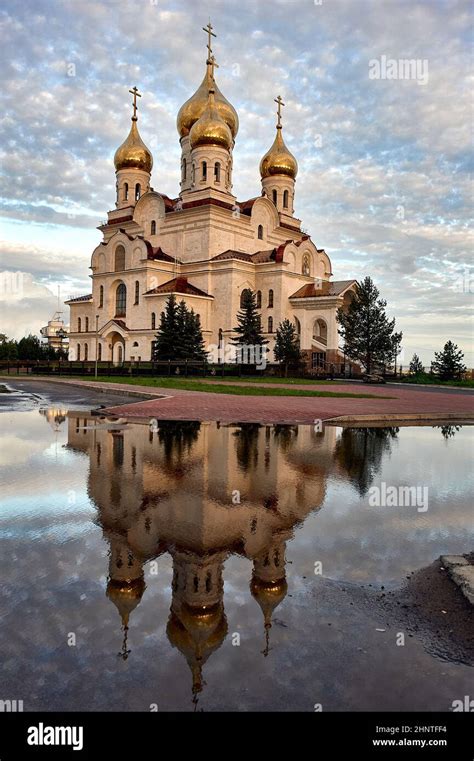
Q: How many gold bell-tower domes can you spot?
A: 4